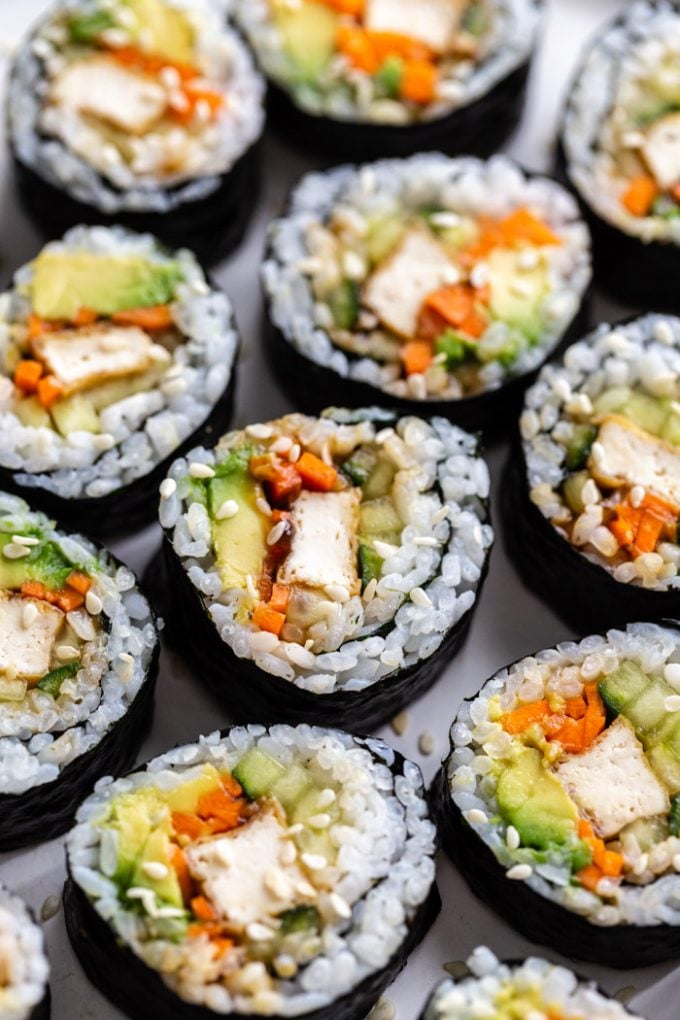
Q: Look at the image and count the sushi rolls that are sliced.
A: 12